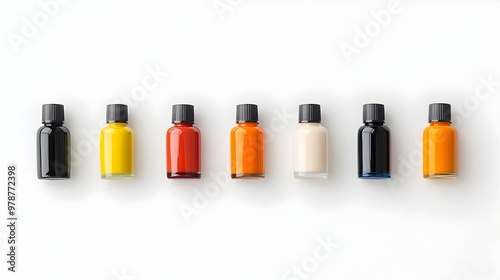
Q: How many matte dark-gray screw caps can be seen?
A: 7